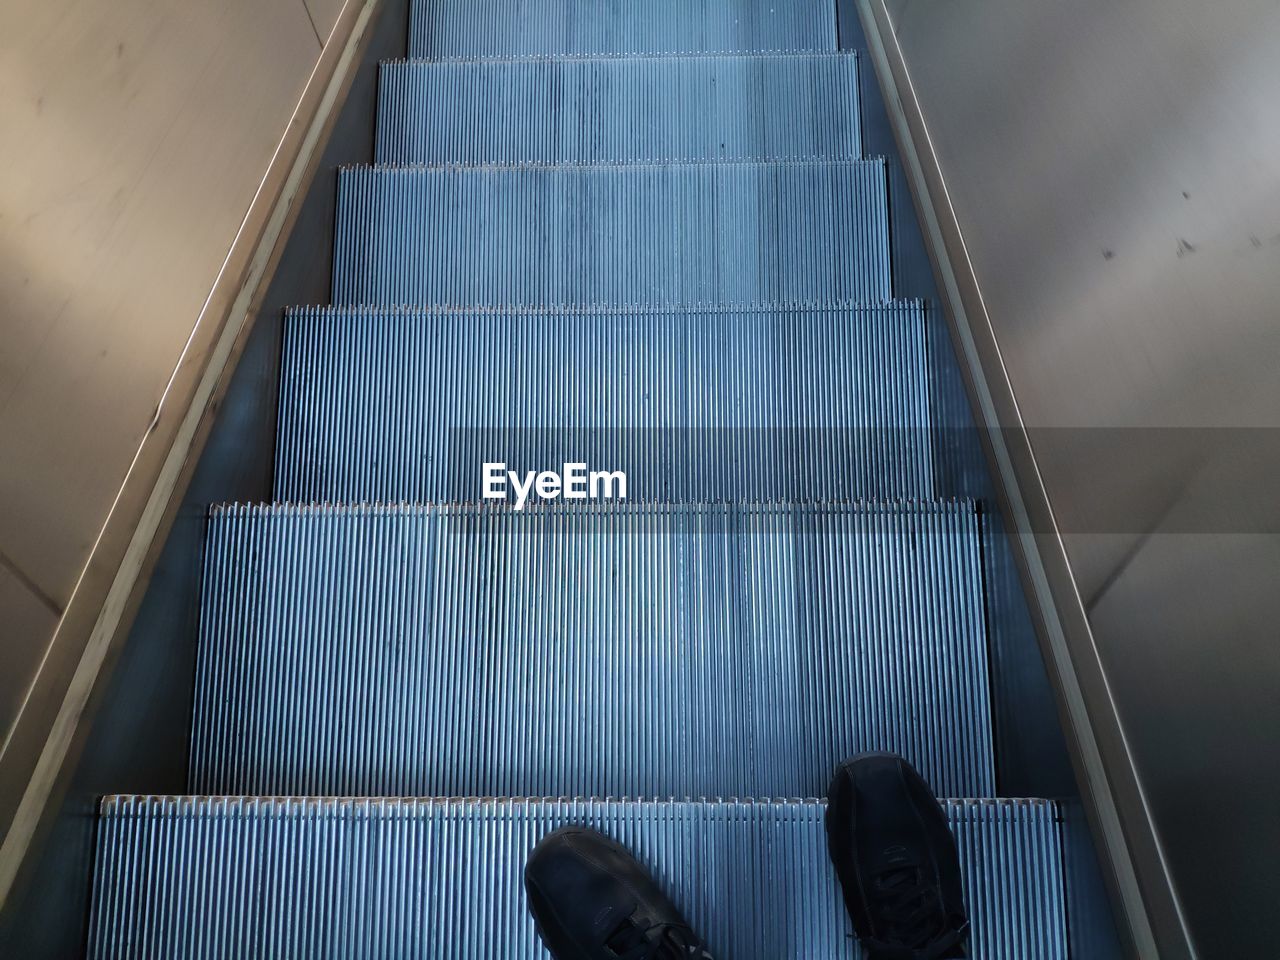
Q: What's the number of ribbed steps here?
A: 6